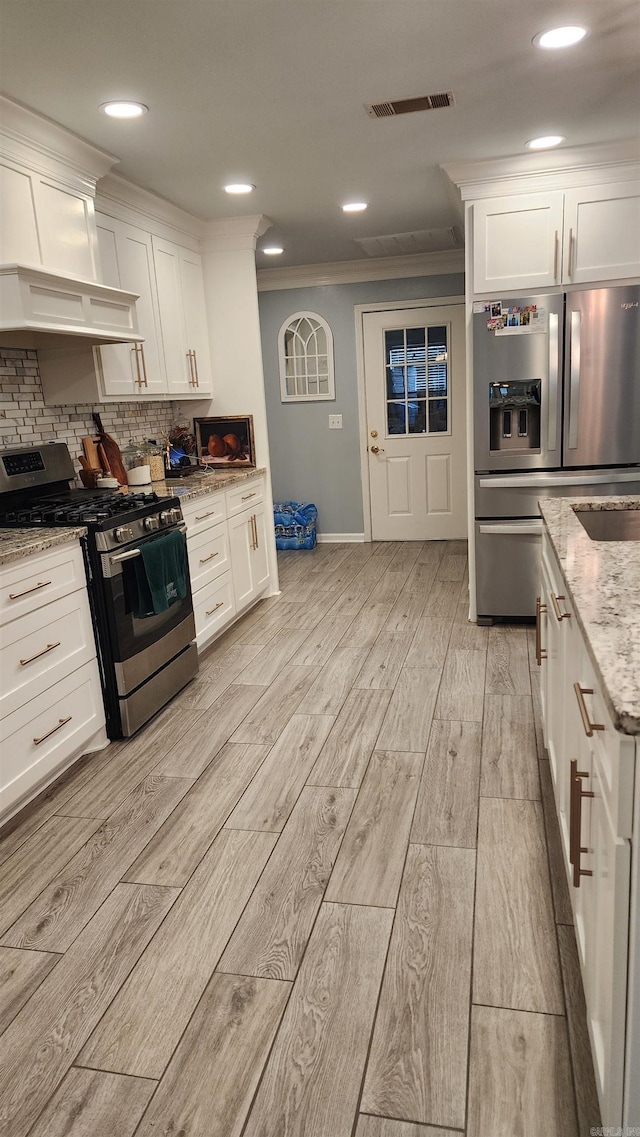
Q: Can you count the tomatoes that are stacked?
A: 0